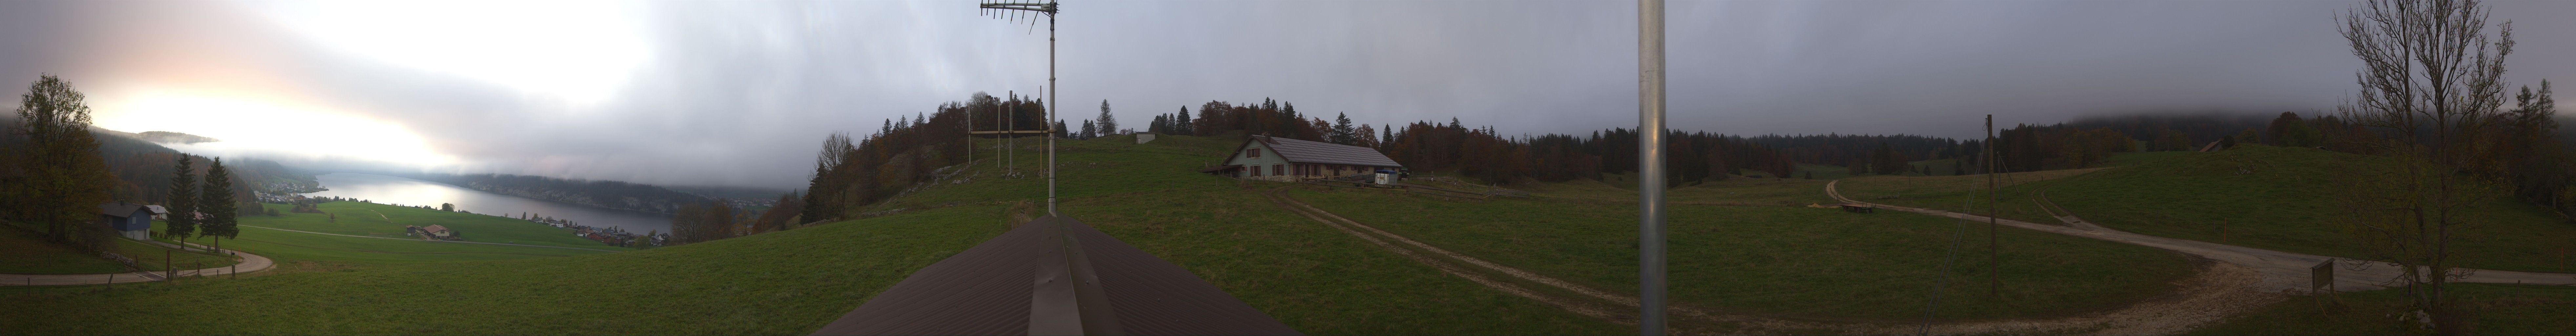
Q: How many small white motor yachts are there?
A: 0